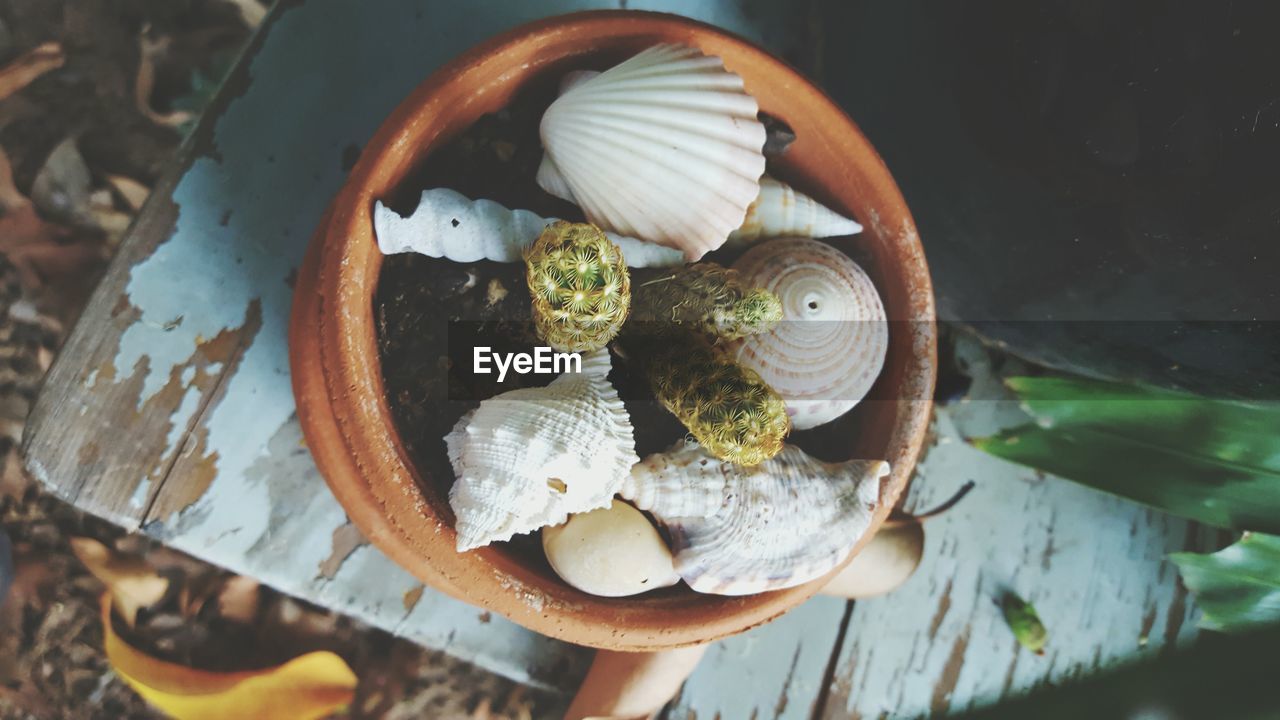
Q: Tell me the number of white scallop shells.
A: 1